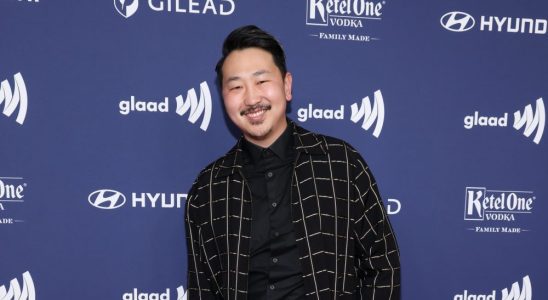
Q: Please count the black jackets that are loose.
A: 1